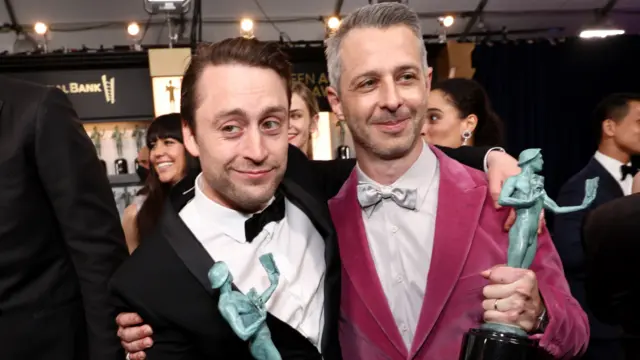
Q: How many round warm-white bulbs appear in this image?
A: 5